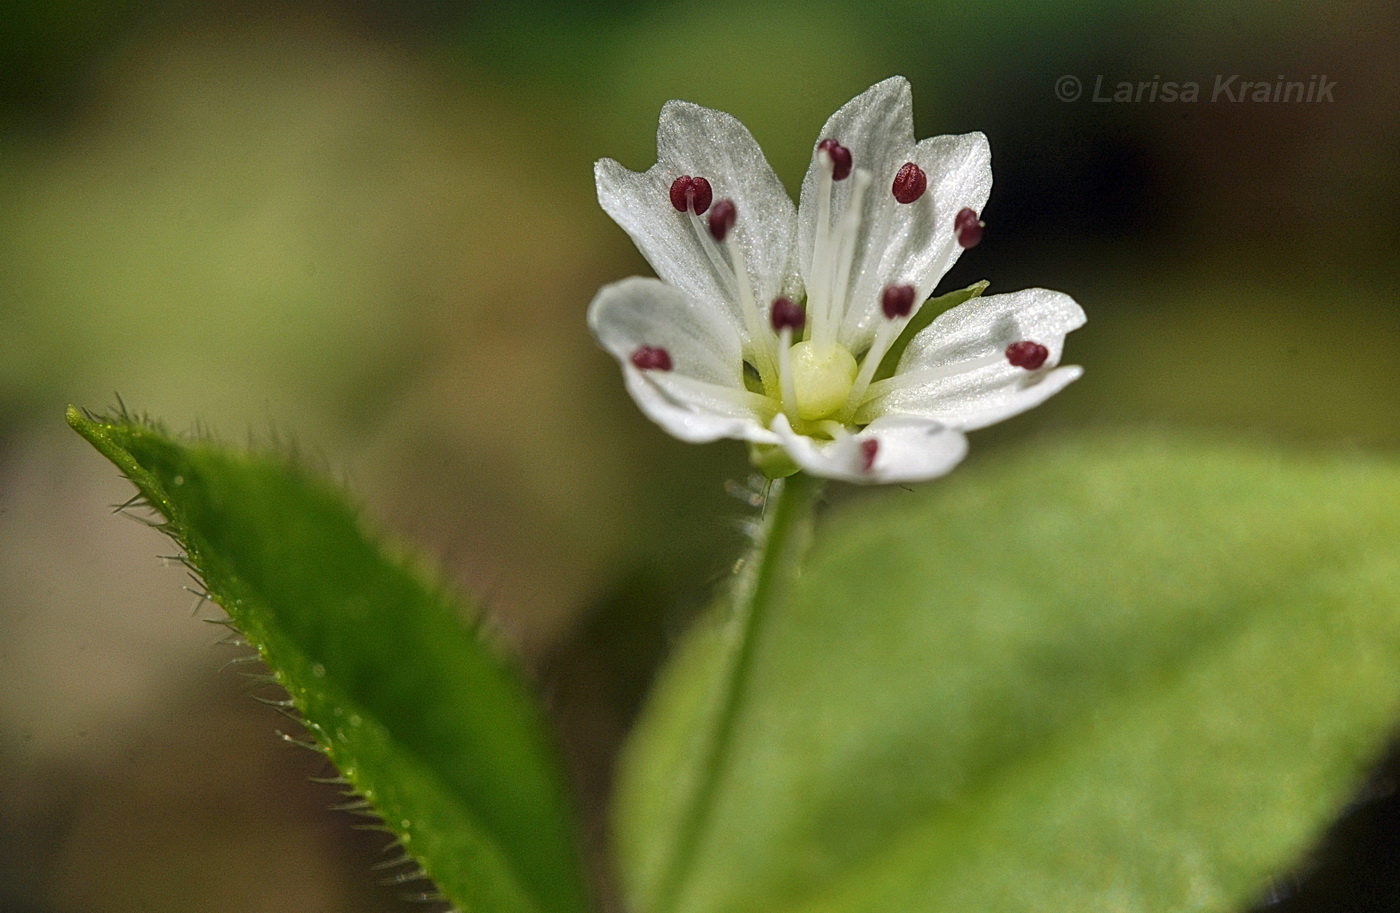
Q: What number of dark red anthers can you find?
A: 10